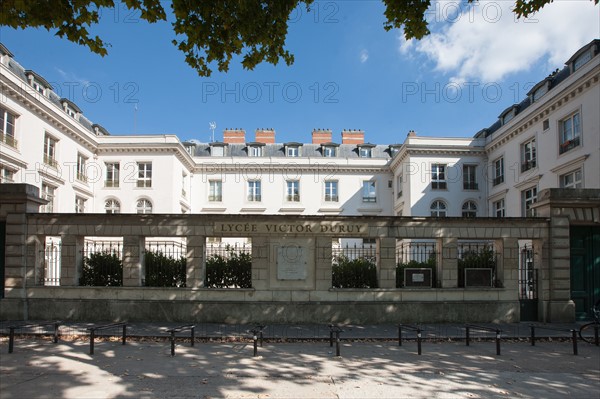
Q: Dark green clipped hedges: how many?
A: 6